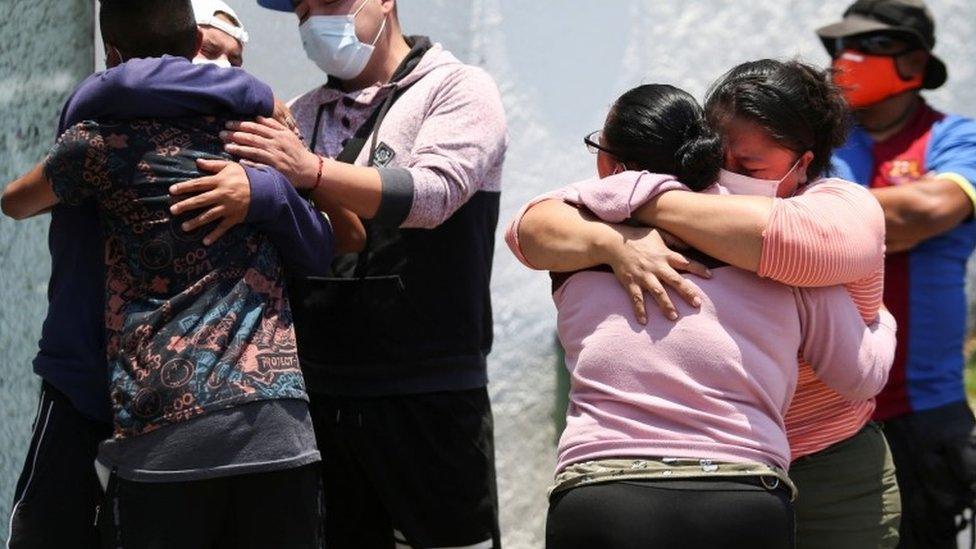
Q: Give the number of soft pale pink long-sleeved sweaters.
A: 1